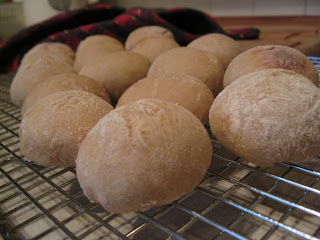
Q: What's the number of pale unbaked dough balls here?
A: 0